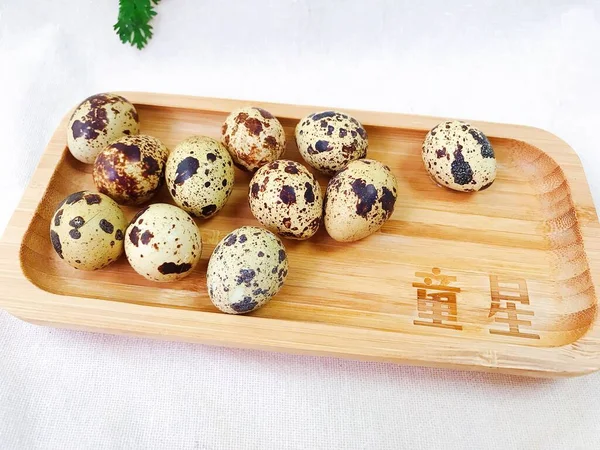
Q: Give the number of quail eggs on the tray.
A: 11